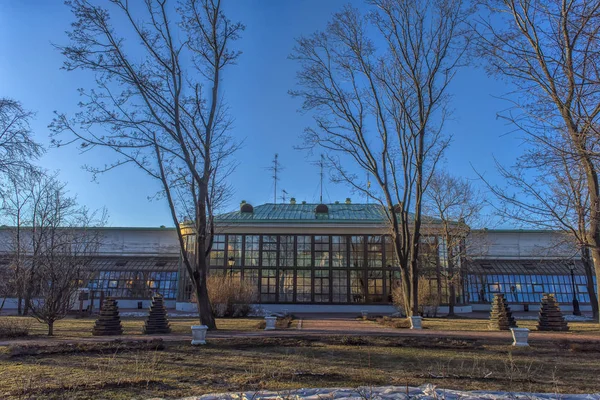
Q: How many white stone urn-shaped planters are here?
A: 4